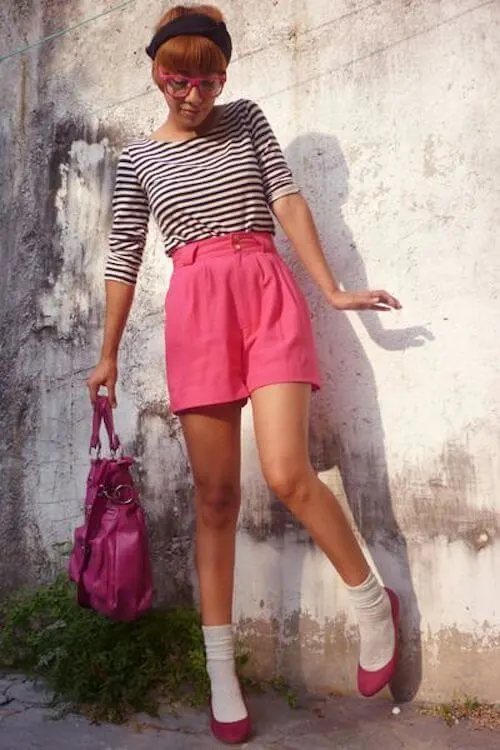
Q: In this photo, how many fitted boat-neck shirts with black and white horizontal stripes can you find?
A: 1